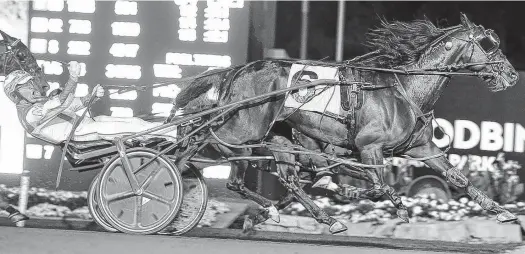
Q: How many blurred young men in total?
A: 0